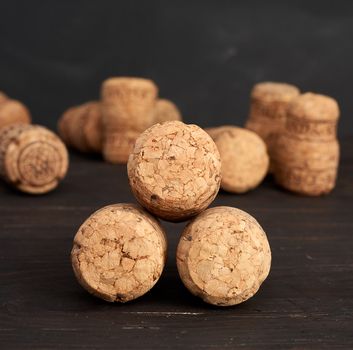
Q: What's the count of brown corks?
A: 11